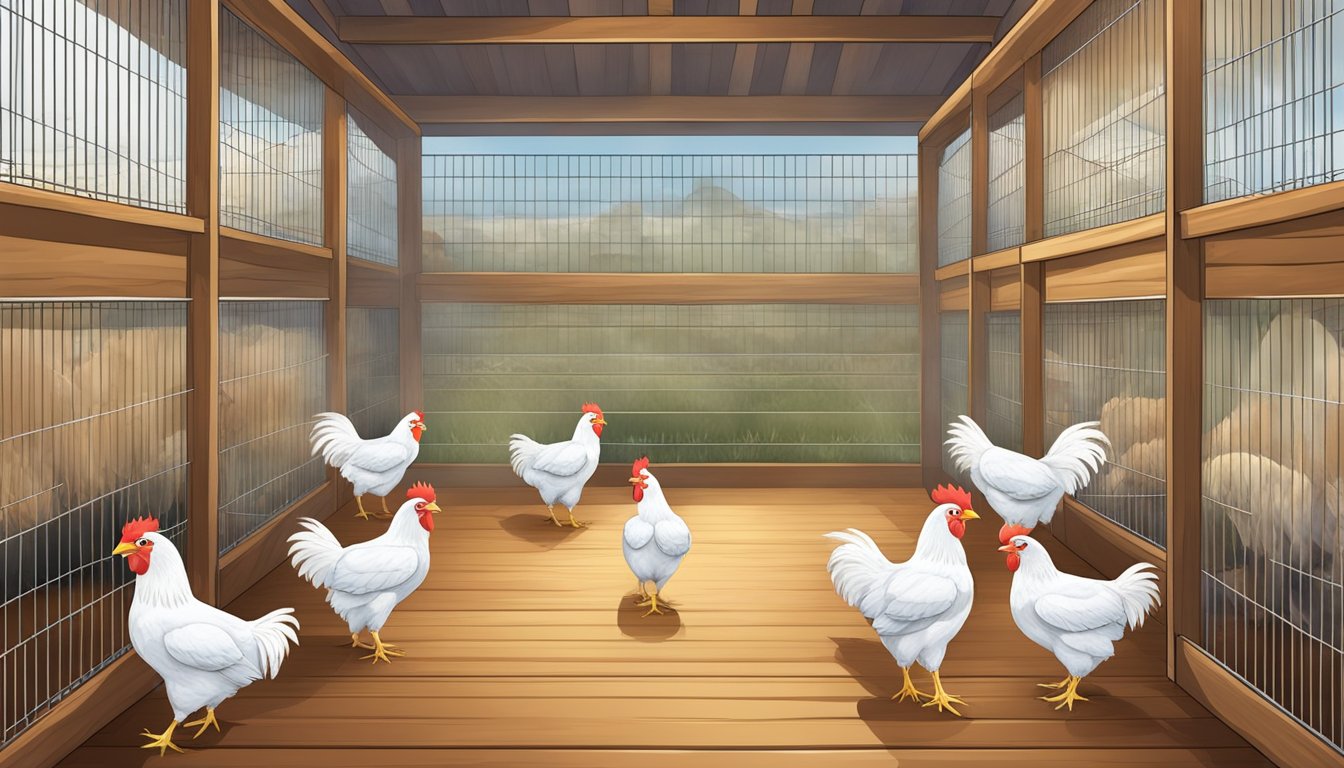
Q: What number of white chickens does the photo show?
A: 8